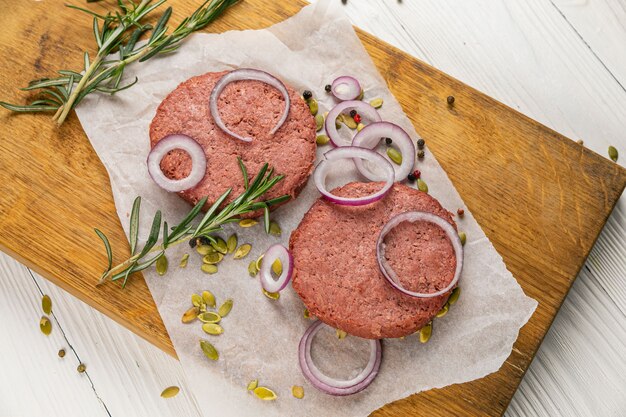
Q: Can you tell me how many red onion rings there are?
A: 9